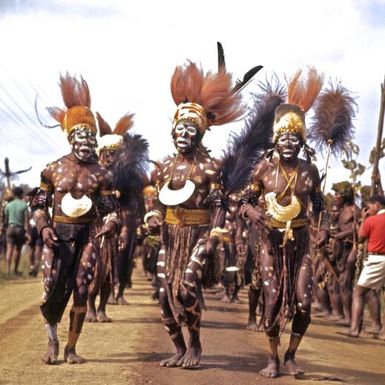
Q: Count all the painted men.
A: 3